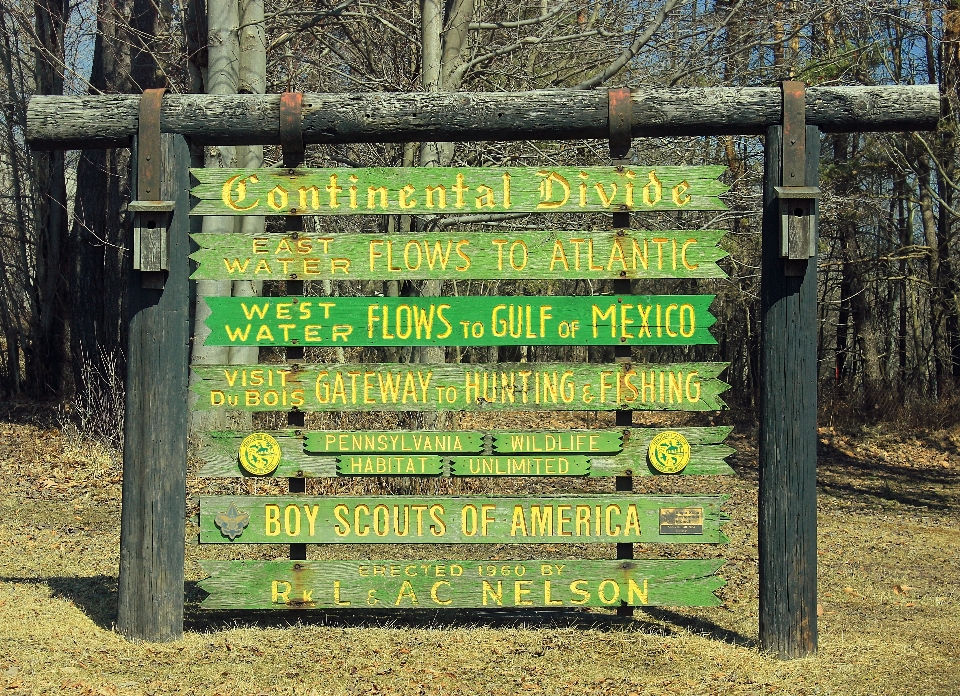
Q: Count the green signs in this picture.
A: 7